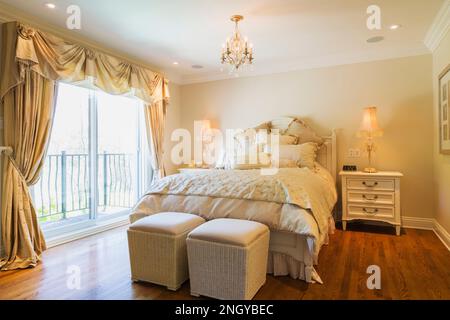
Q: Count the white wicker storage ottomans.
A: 2